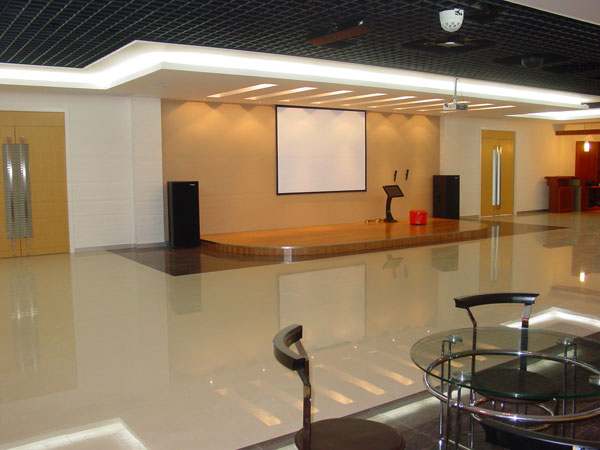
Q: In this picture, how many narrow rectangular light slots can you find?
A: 9